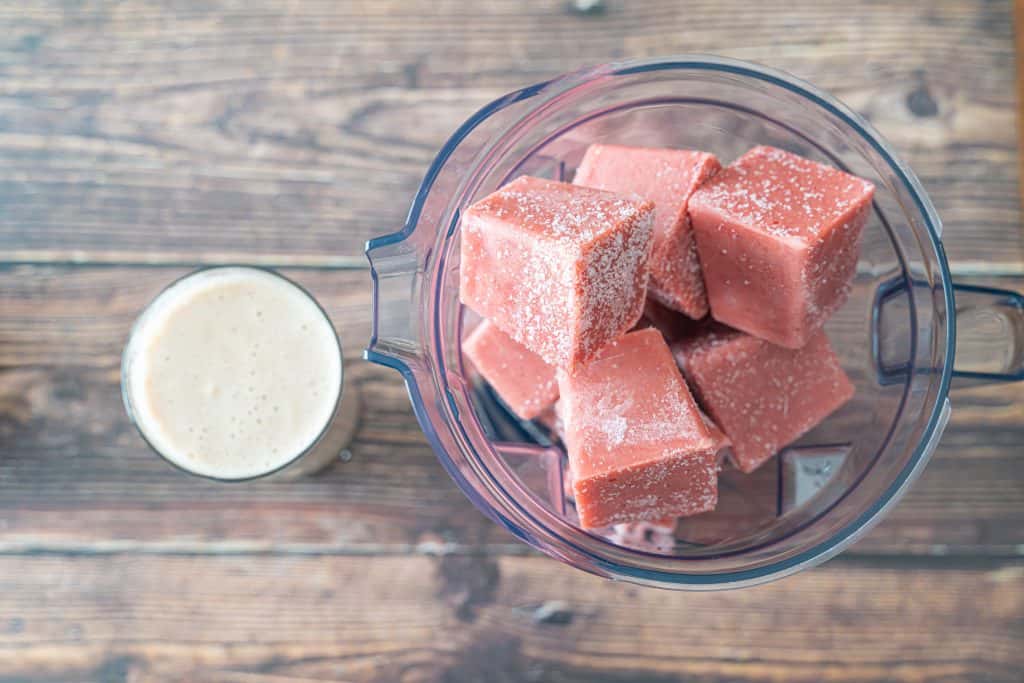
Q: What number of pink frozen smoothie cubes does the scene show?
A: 6